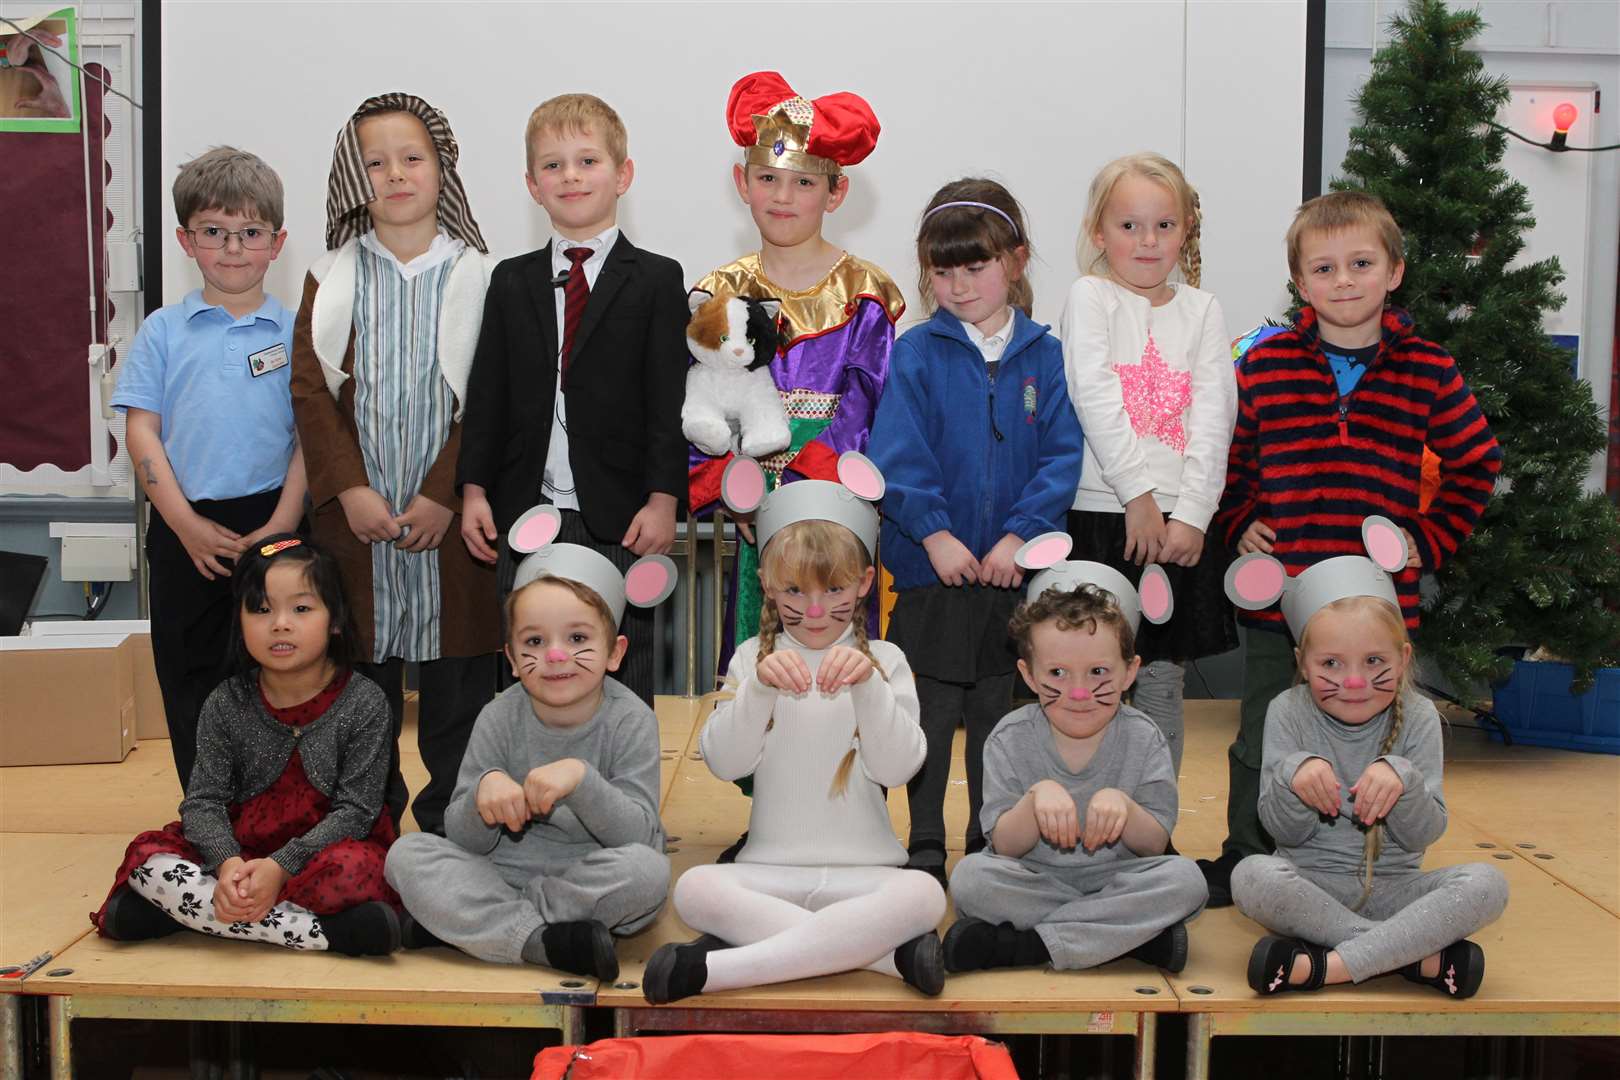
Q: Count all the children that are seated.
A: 5